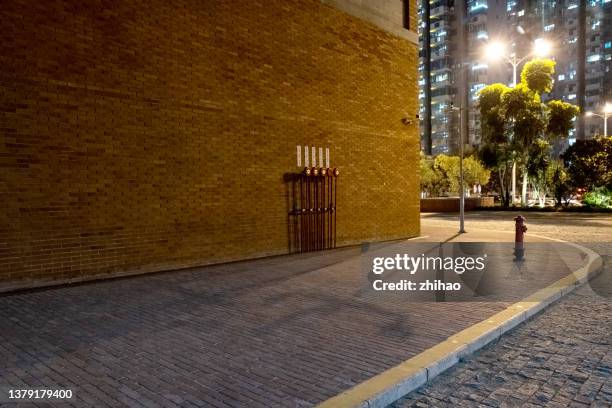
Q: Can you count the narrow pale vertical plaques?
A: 5